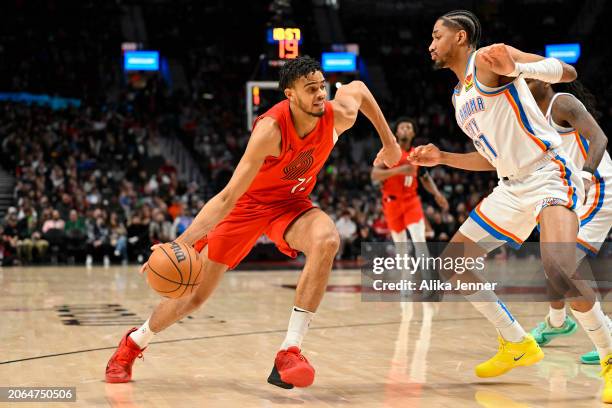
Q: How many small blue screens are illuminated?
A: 3